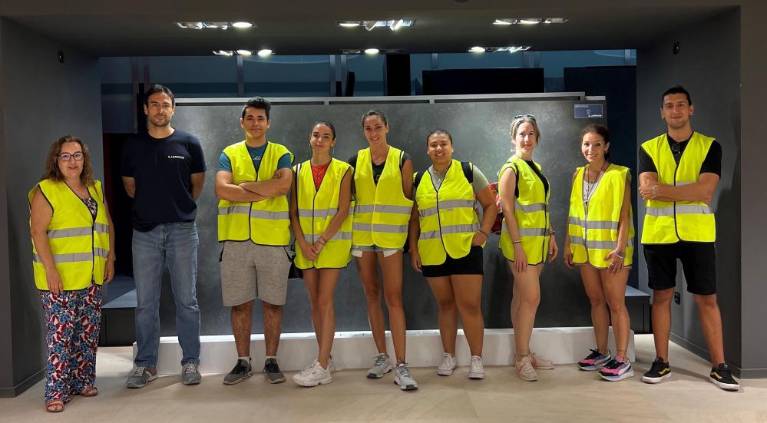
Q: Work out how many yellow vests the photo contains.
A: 8